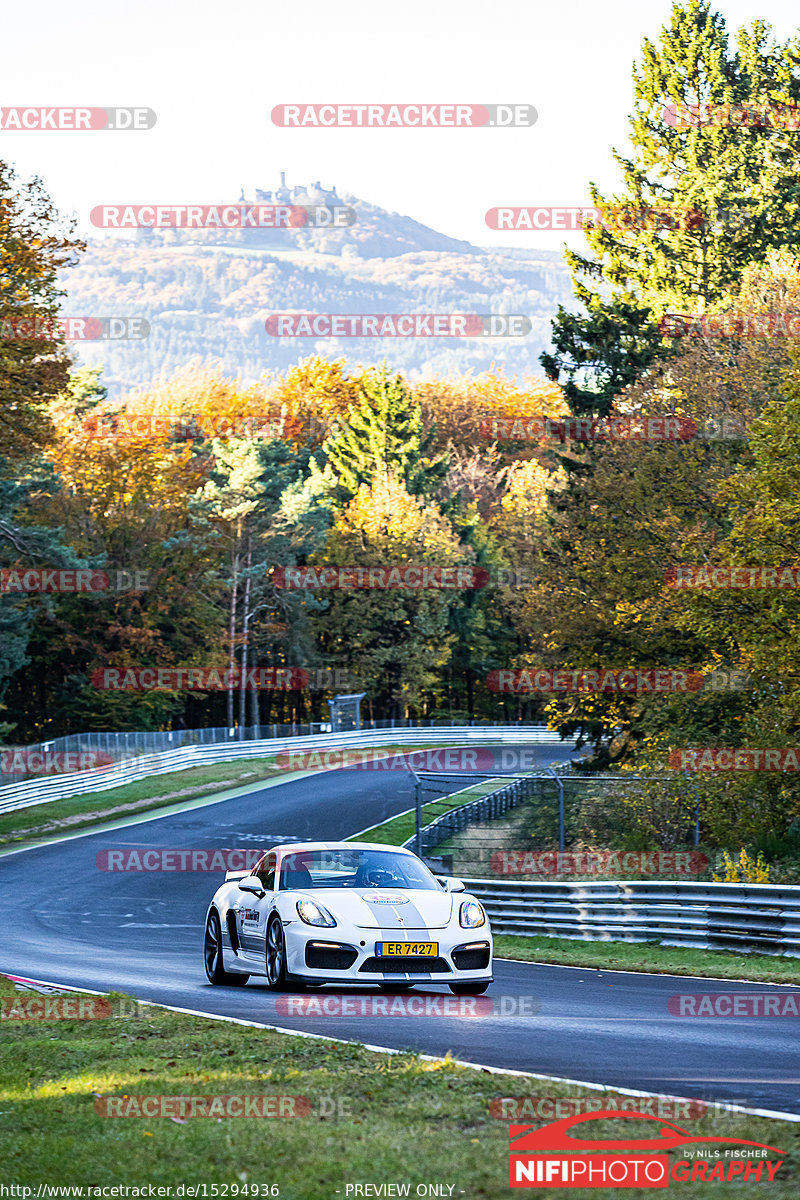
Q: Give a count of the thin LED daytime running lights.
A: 2